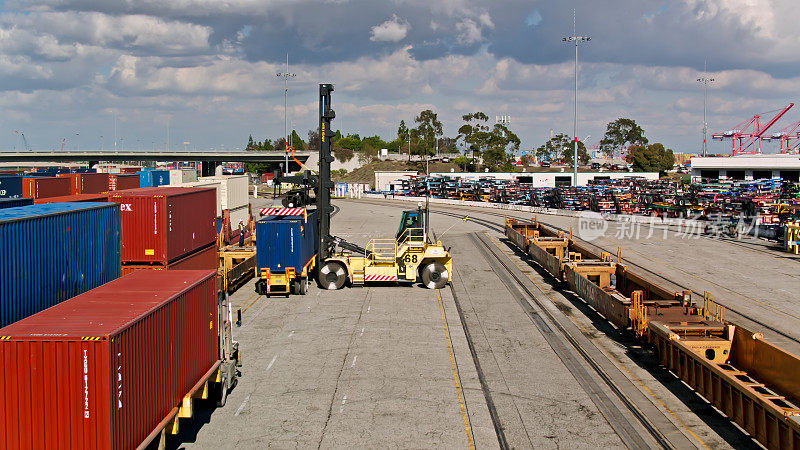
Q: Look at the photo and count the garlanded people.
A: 0